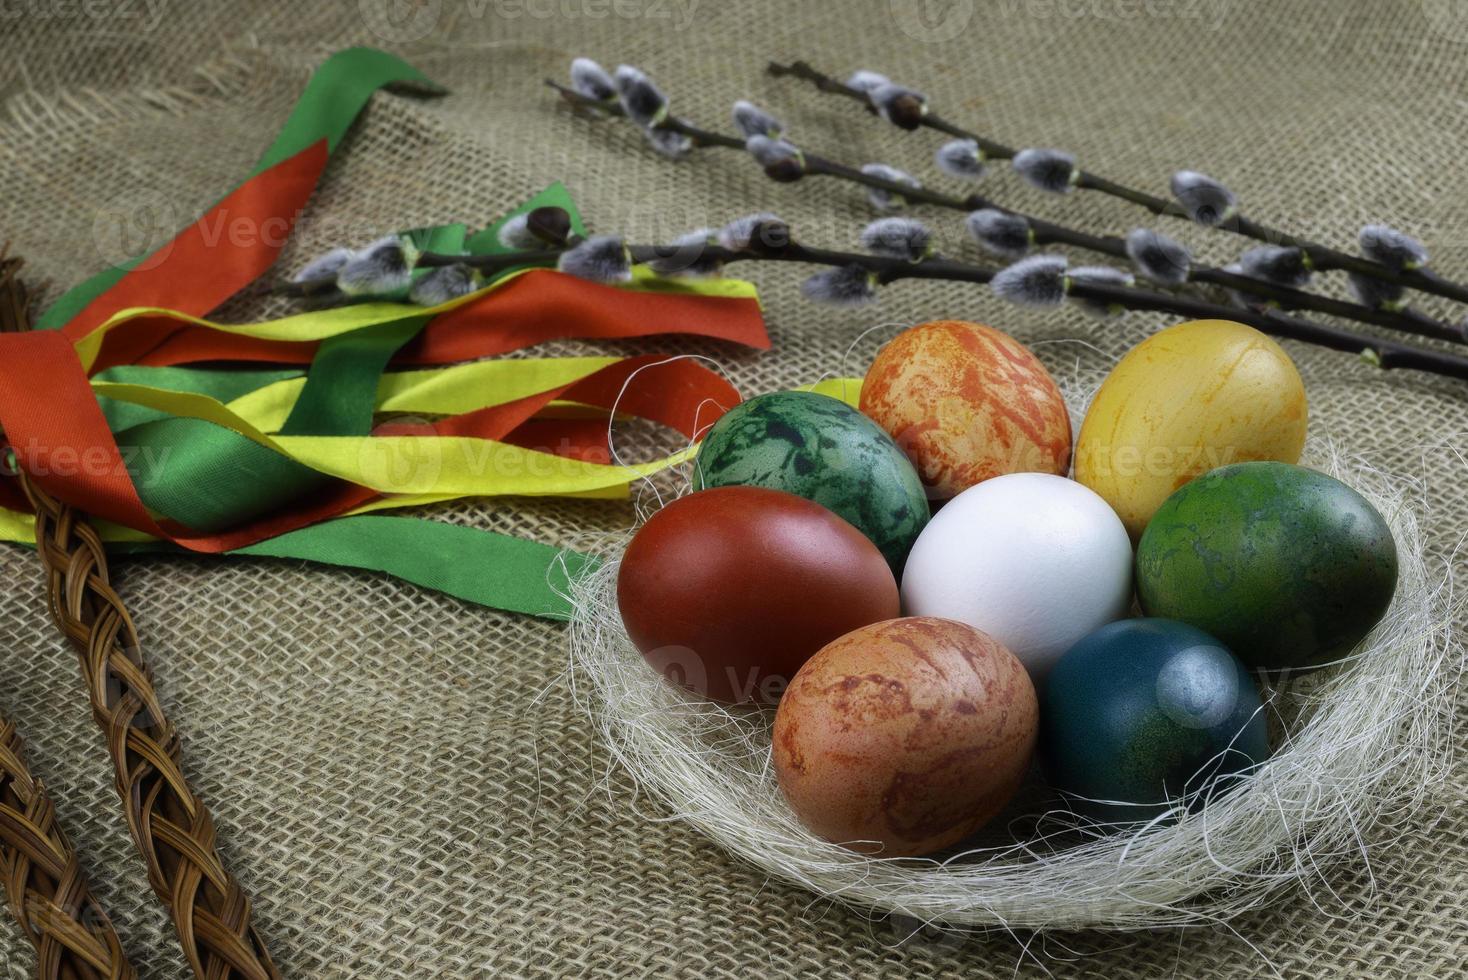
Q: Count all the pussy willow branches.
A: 3